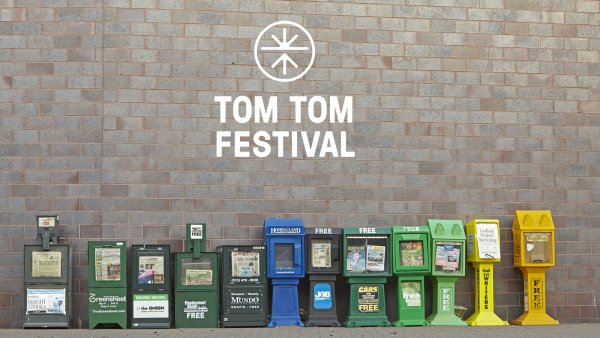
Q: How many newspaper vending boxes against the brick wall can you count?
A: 12